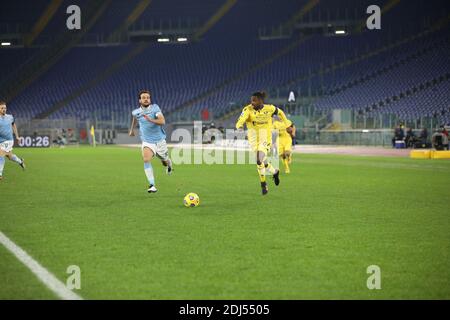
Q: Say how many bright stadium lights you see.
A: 4